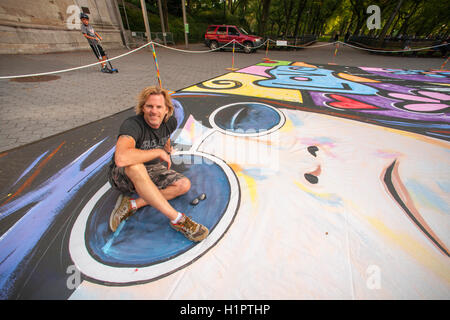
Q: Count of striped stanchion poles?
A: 5